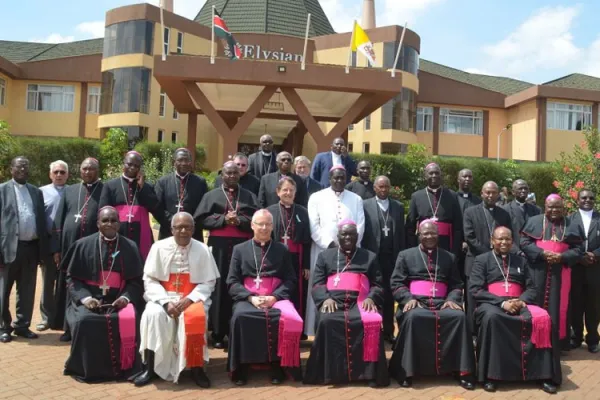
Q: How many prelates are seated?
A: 6